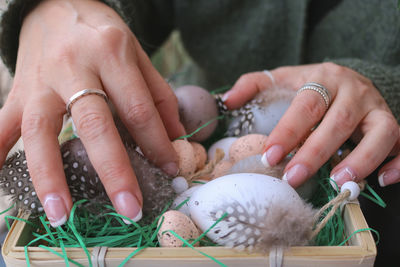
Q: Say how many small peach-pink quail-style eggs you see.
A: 5